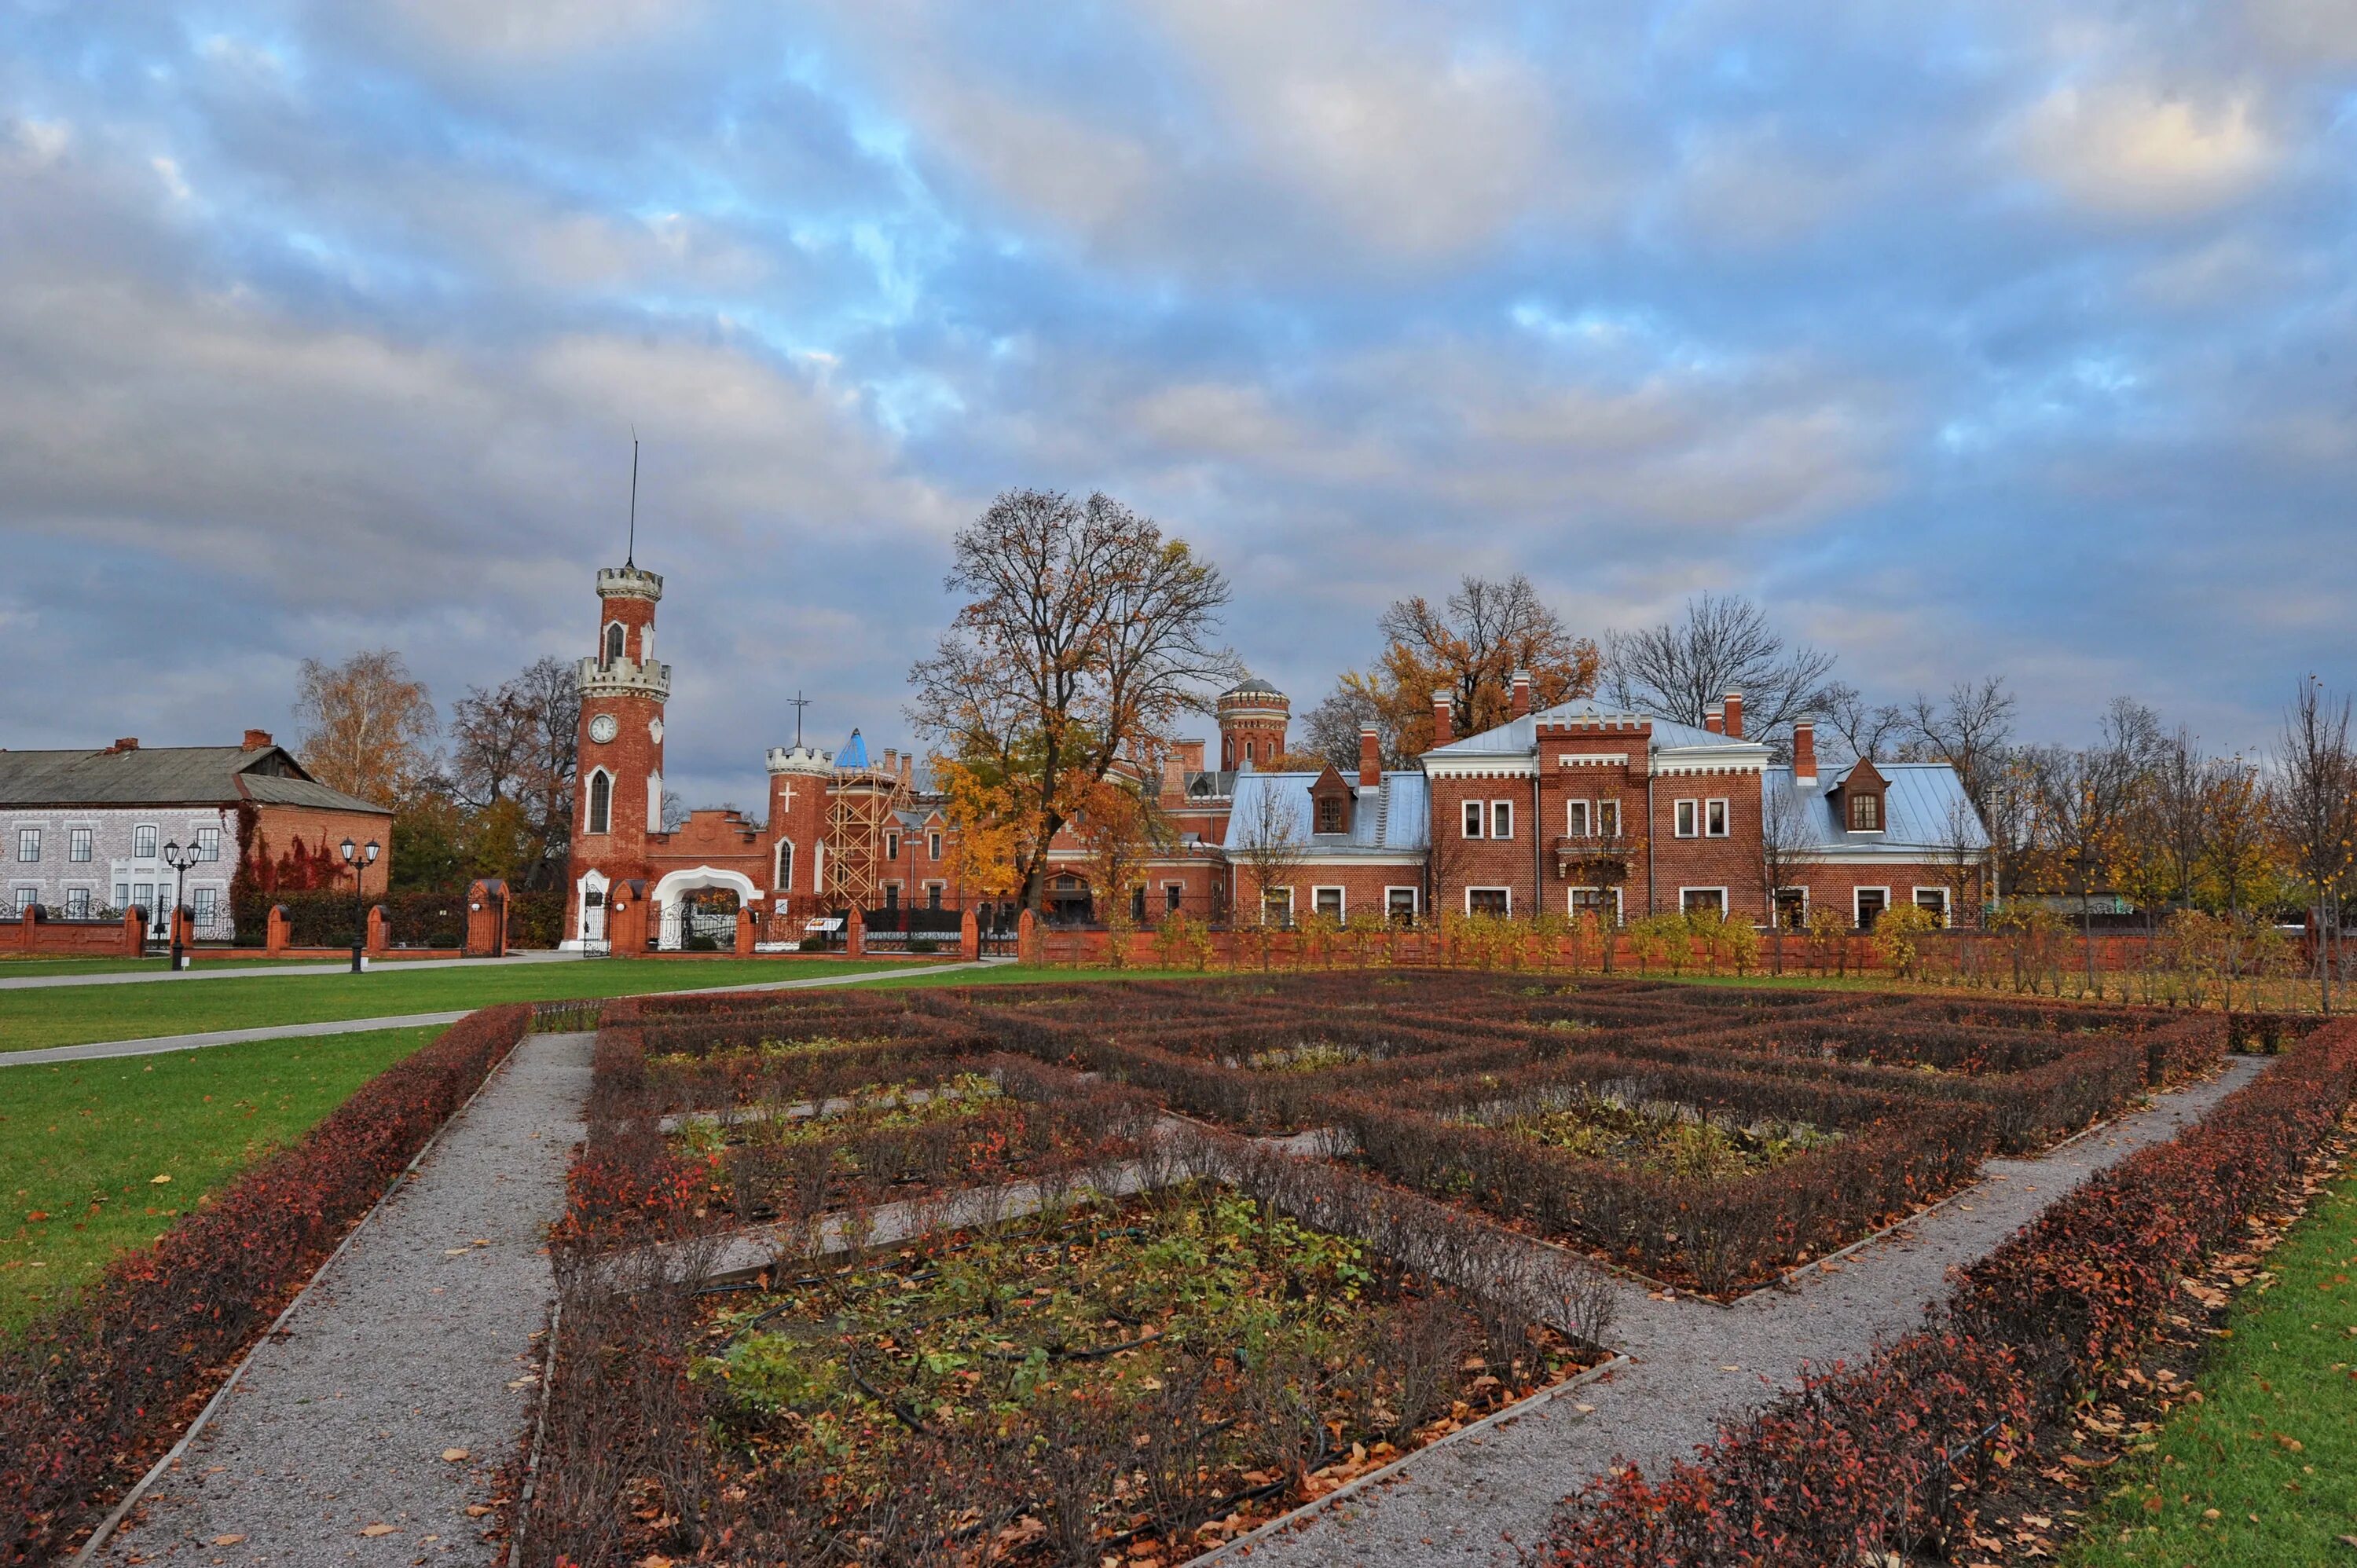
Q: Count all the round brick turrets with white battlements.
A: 2